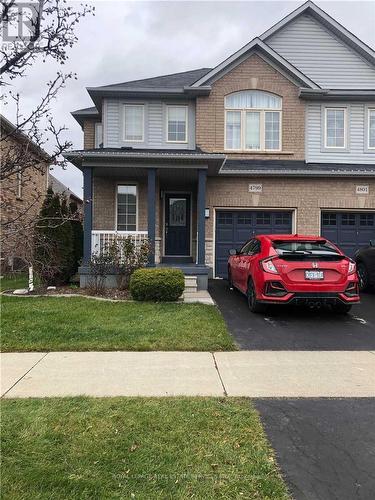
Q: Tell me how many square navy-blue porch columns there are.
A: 3